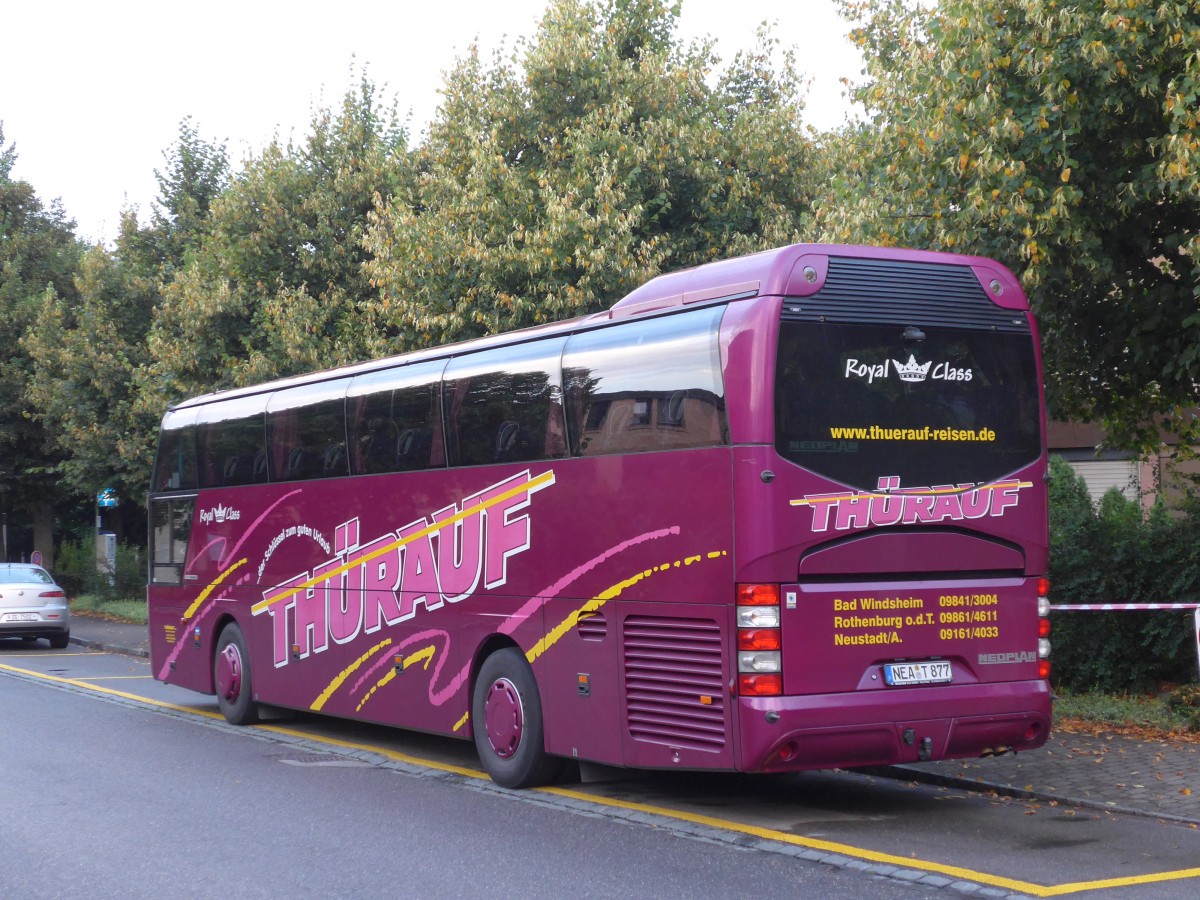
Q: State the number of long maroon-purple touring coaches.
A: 1